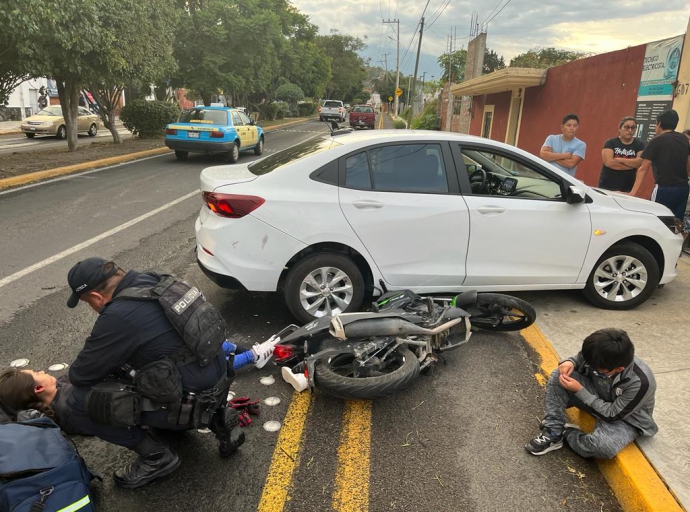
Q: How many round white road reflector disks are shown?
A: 7